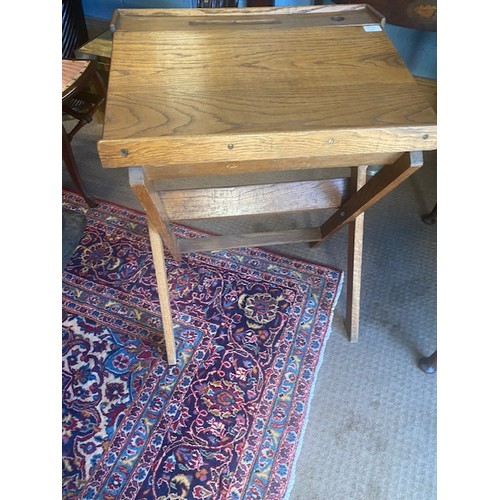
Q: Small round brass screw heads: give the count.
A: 4